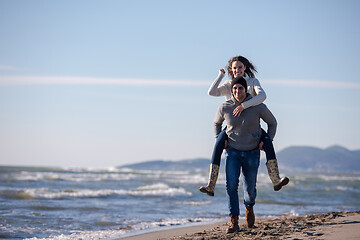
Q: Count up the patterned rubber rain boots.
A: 2